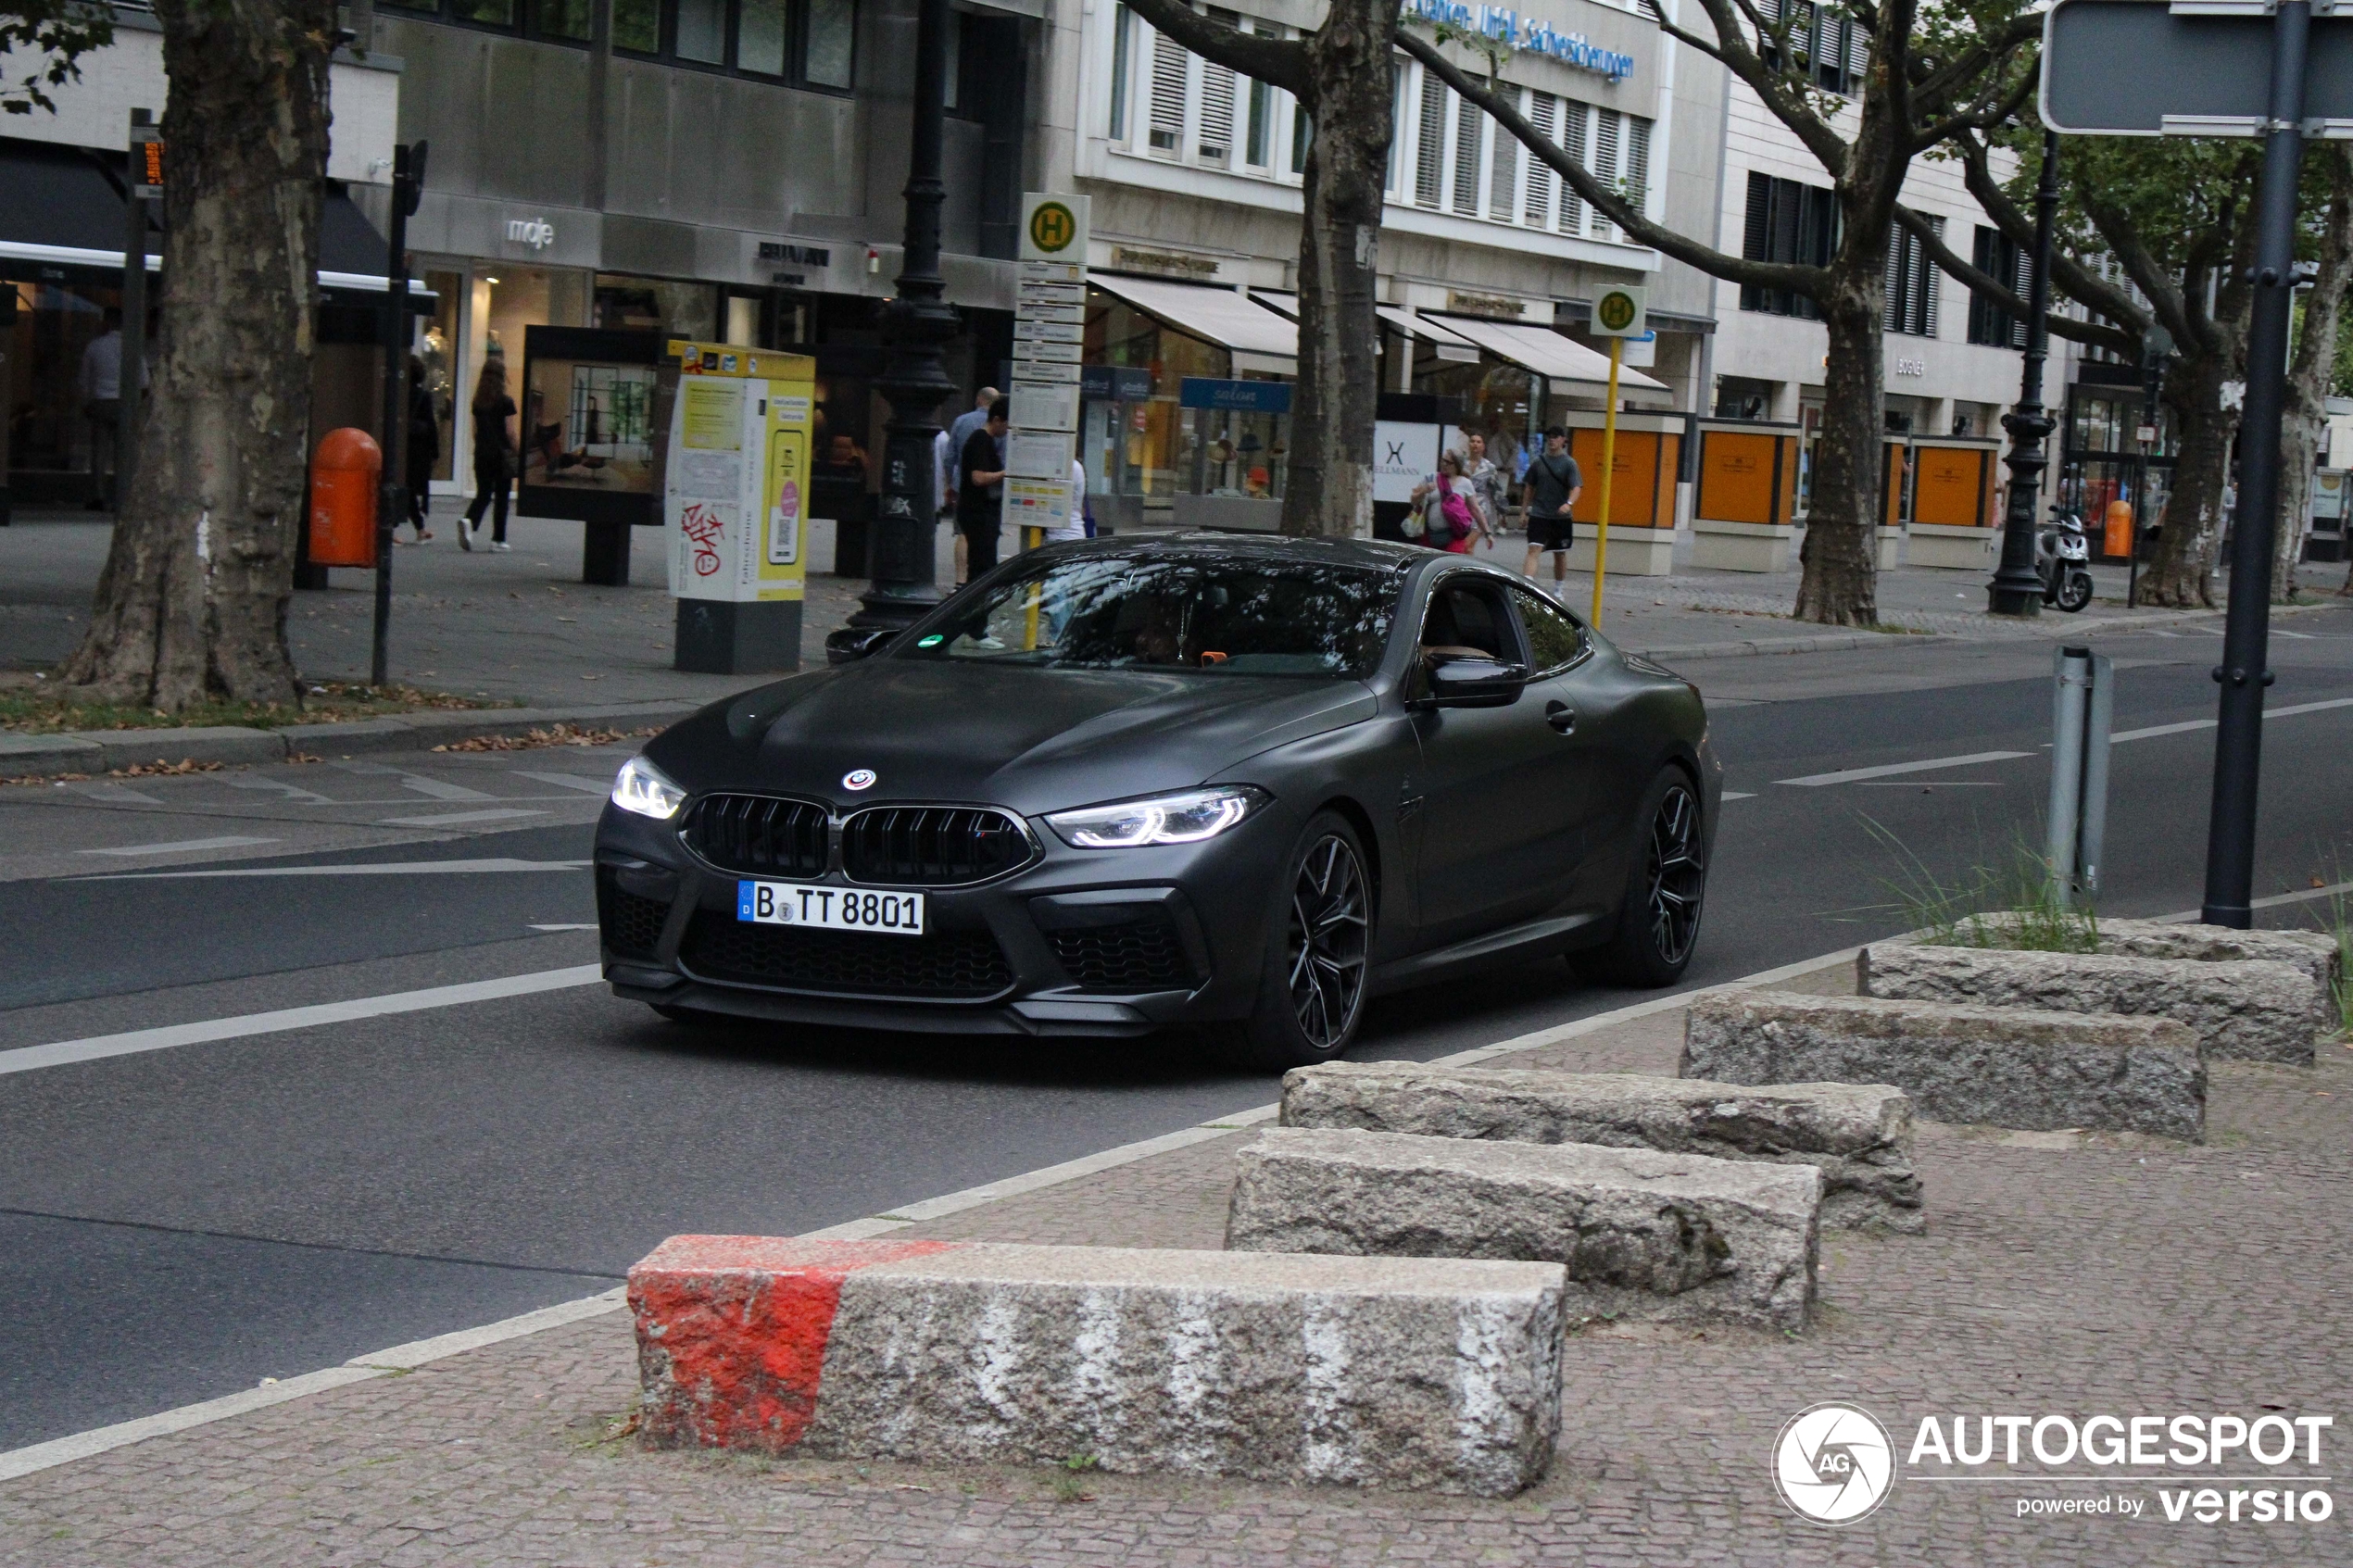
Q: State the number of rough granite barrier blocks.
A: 6